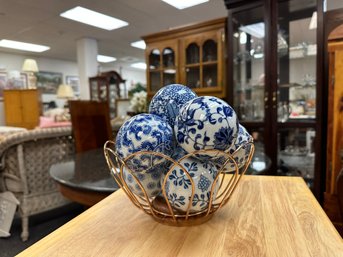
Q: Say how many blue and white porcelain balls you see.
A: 6